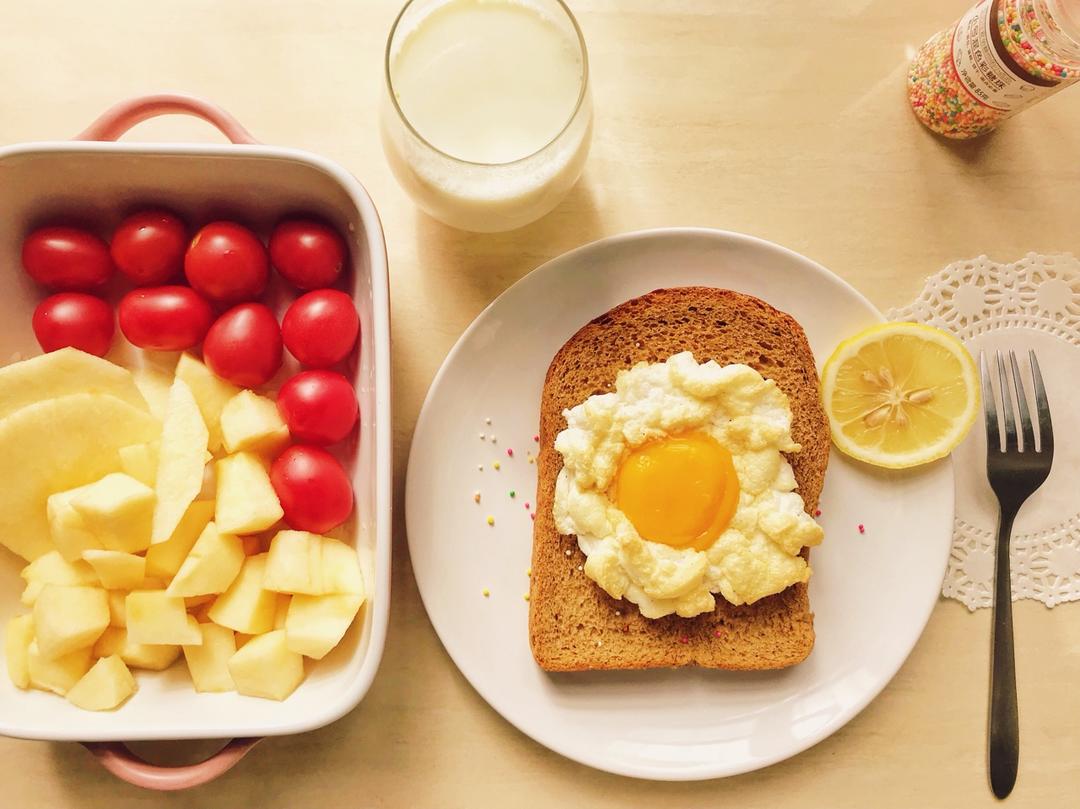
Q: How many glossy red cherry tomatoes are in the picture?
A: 10